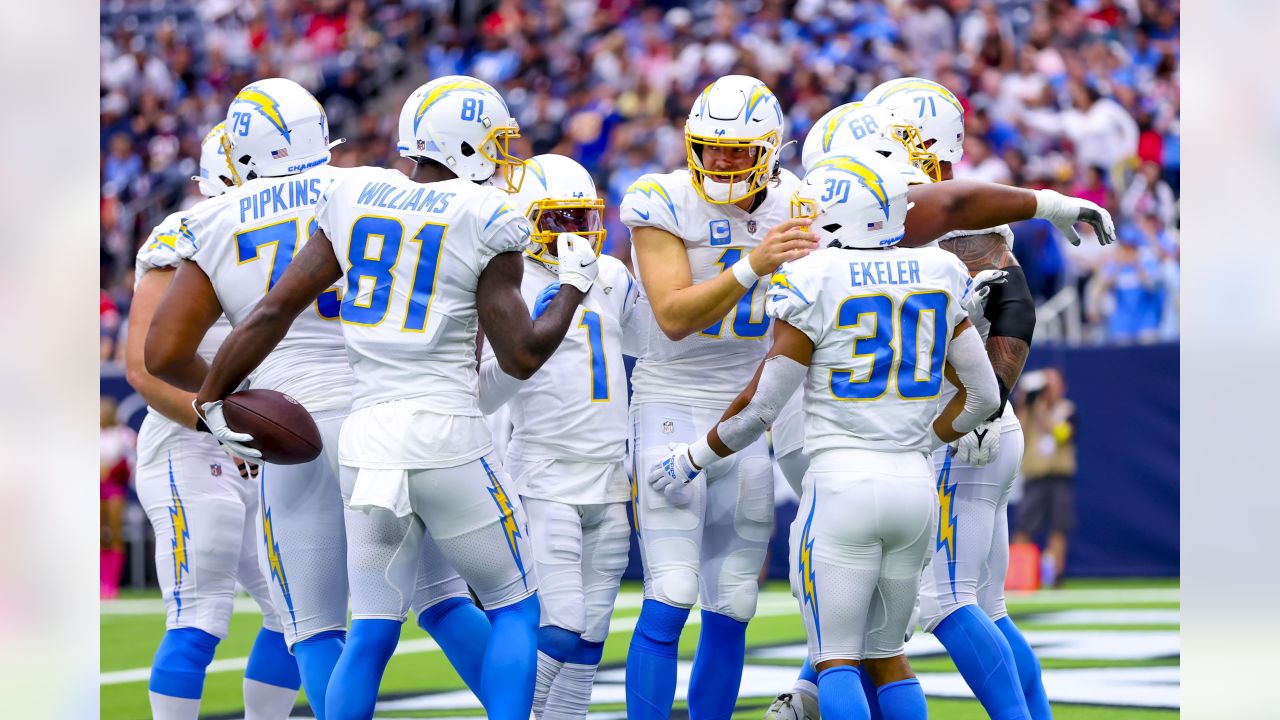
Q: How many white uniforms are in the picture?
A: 8